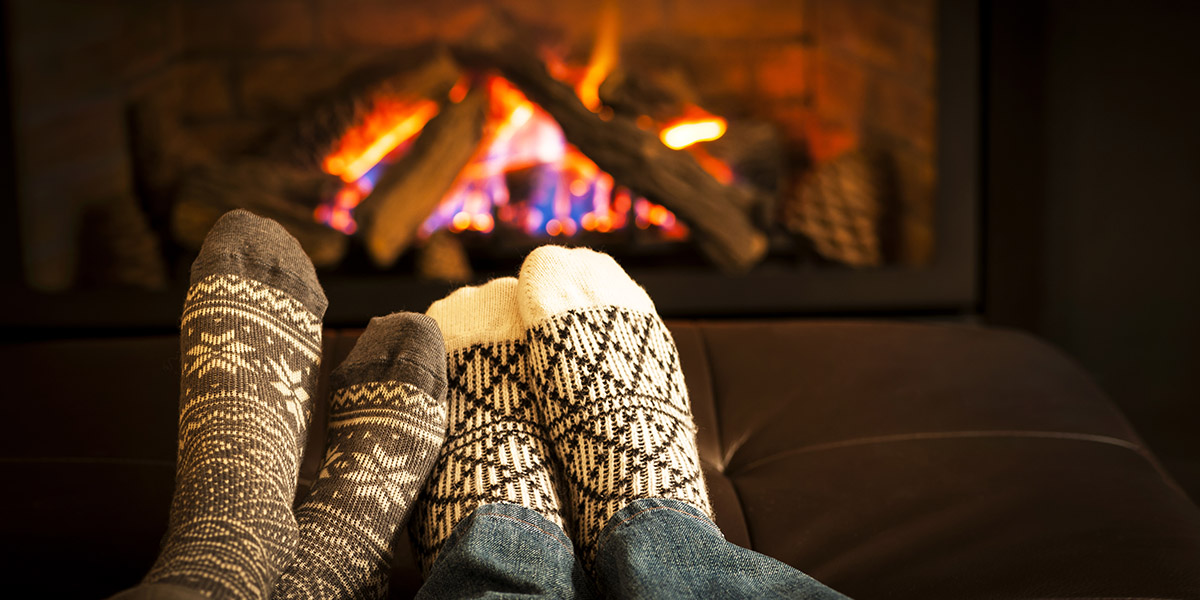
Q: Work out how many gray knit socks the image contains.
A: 2